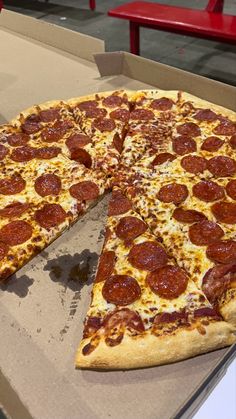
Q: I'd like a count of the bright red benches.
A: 1